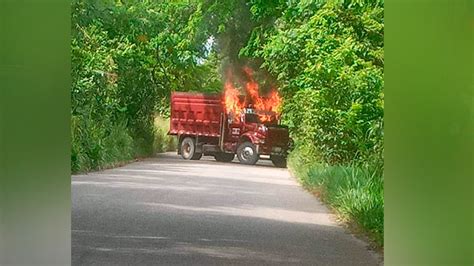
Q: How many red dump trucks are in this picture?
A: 1